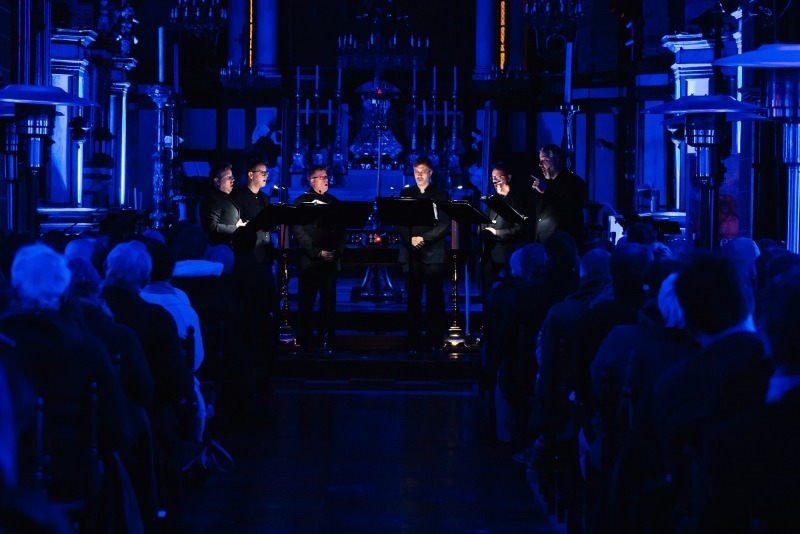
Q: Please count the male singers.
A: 6